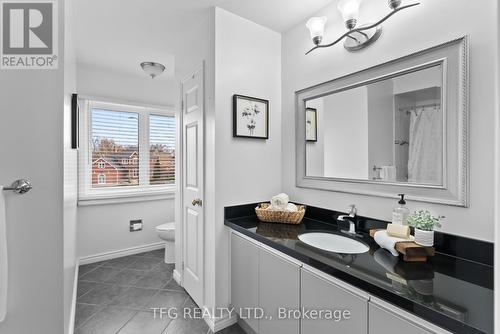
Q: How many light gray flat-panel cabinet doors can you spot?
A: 4